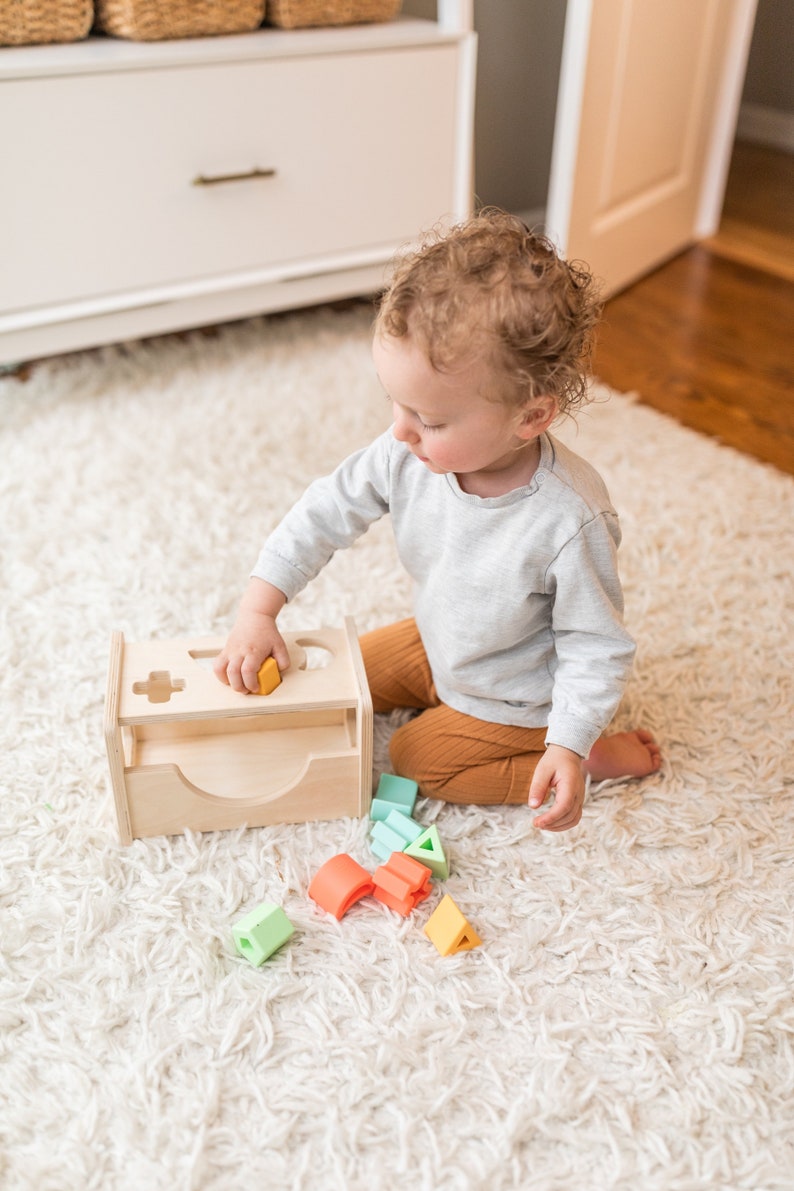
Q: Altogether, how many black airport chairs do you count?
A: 0